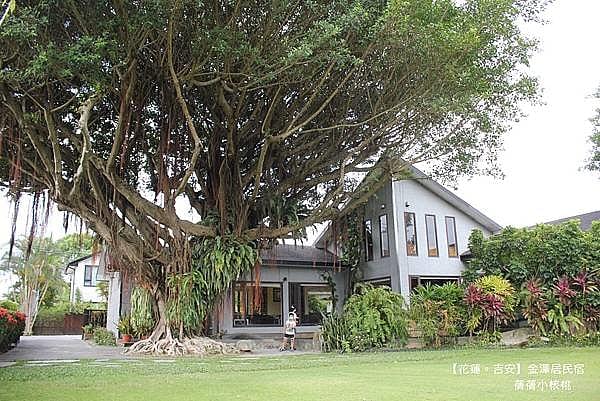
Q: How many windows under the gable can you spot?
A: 5